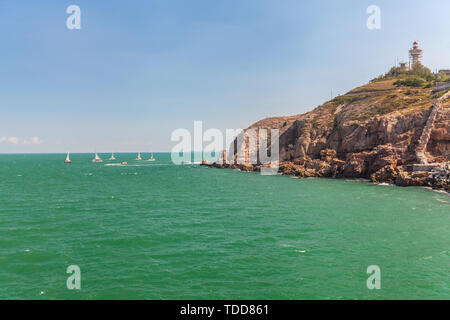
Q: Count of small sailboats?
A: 5